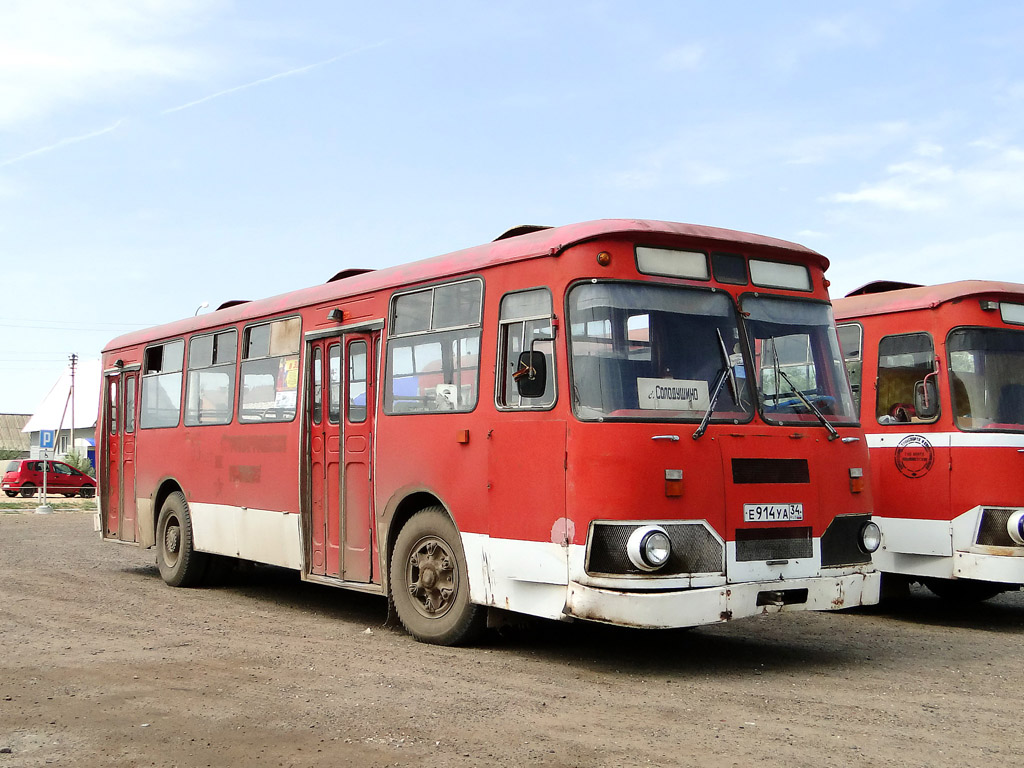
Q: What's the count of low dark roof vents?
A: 4